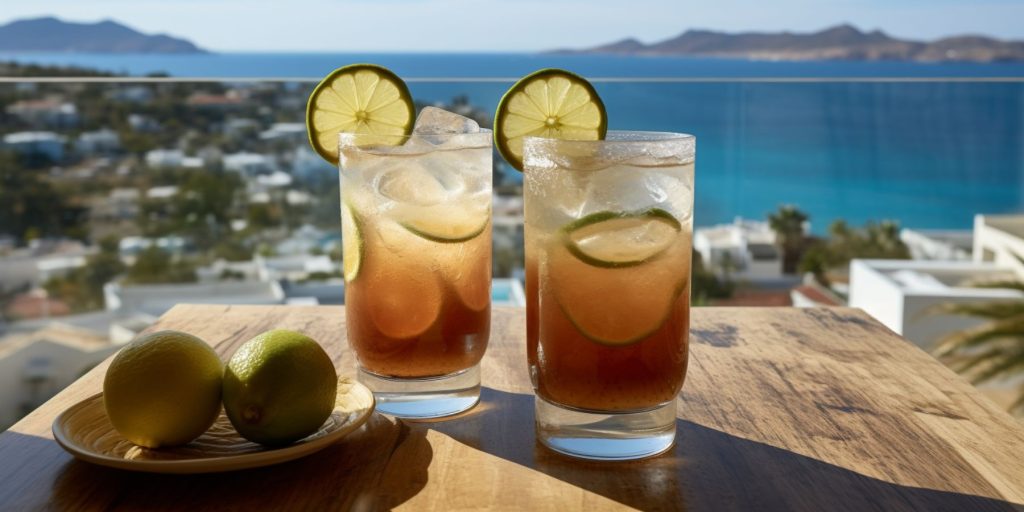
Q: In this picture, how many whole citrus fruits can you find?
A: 2